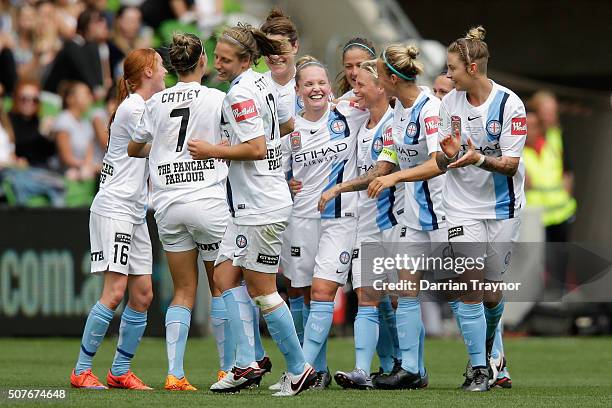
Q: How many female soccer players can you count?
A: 10